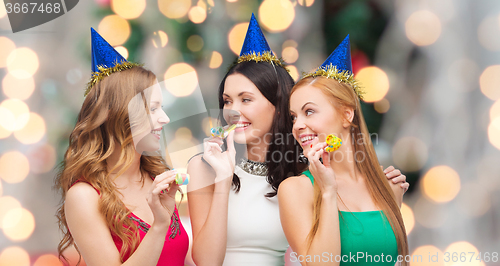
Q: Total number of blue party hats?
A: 3